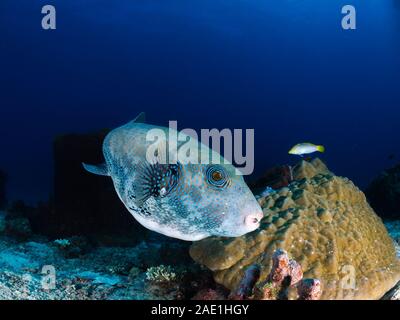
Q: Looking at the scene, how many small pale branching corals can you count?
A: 2